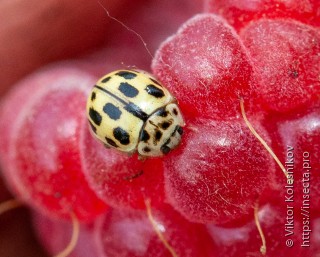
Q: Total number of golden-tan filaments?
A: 5